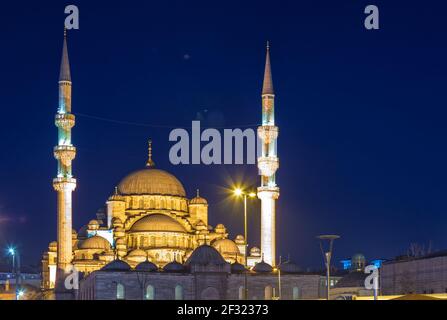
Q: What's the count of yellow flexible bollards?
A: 0